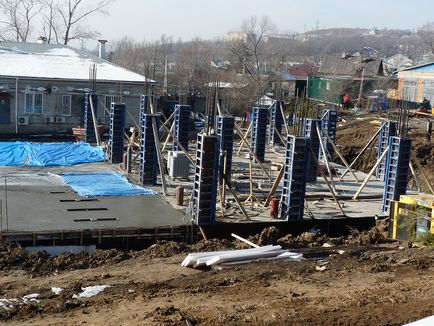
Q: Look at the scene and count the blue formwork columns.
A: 14